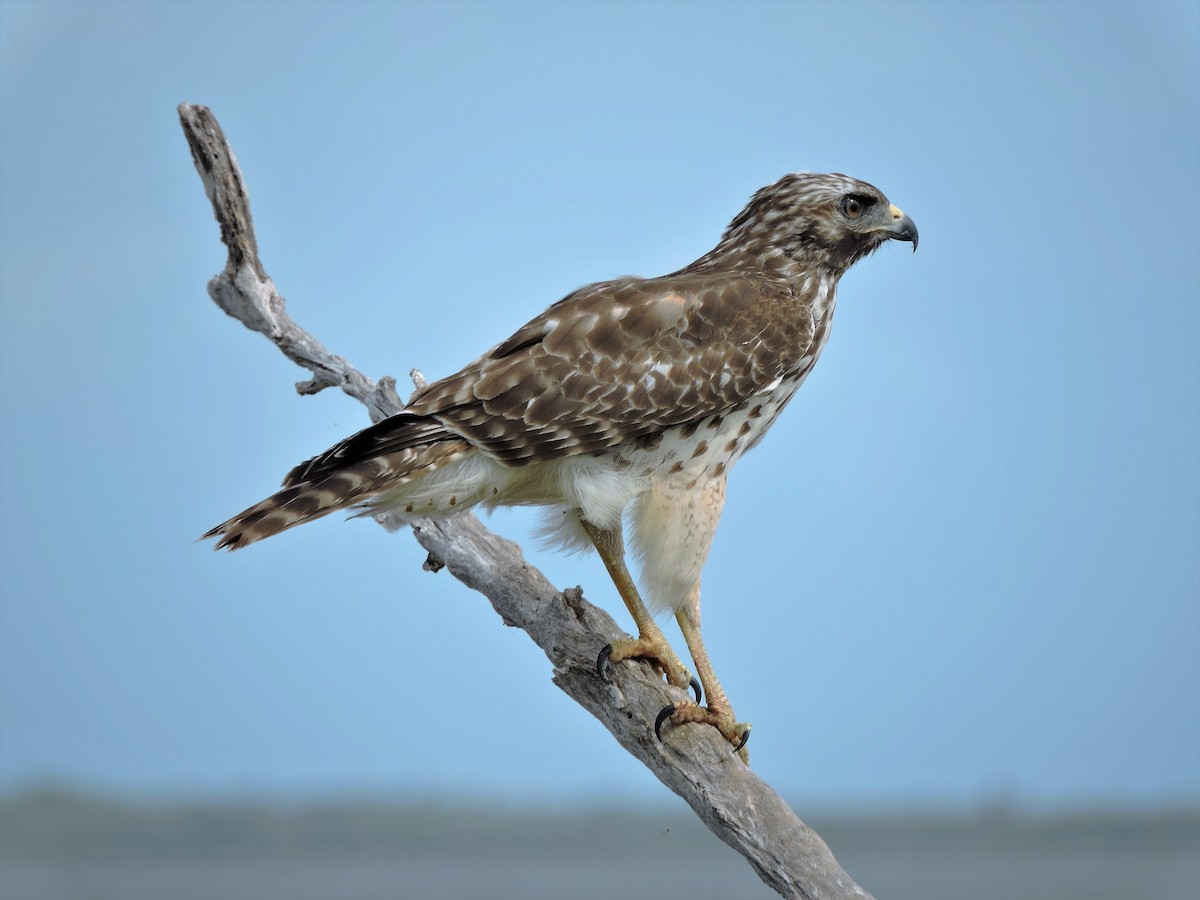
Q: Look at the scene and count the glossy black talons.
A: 4